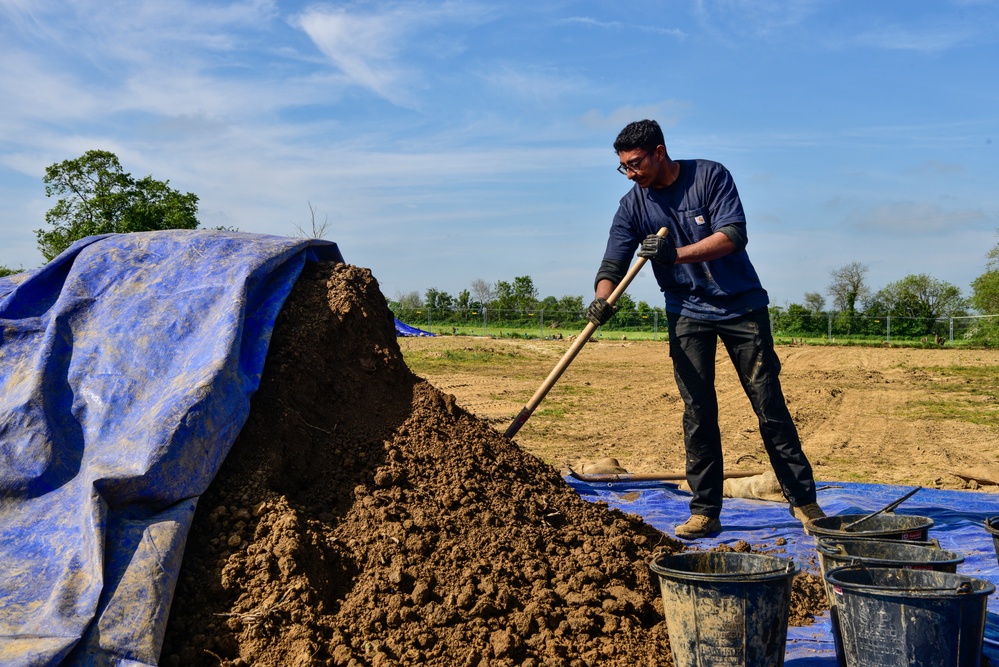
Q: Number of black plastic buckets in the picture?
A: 5